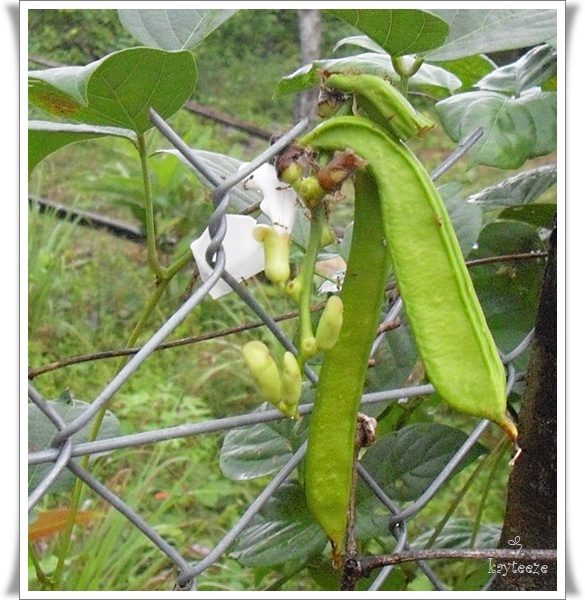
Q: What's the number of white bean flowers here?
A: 1